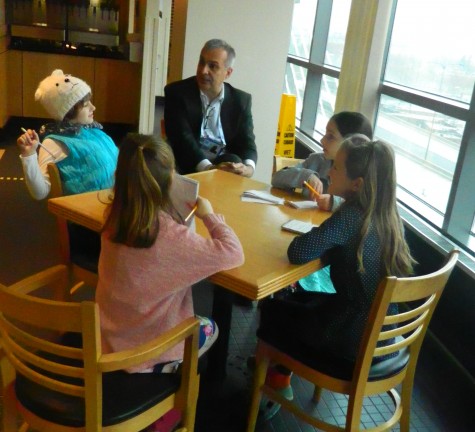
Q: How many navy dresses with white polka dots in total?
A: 1